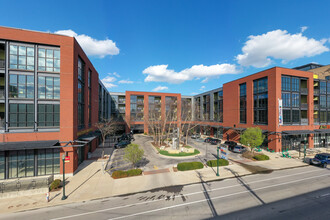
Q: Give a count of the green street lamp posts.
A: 3